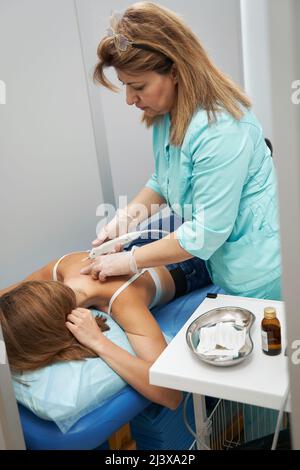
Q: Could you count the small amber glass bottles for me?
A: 1